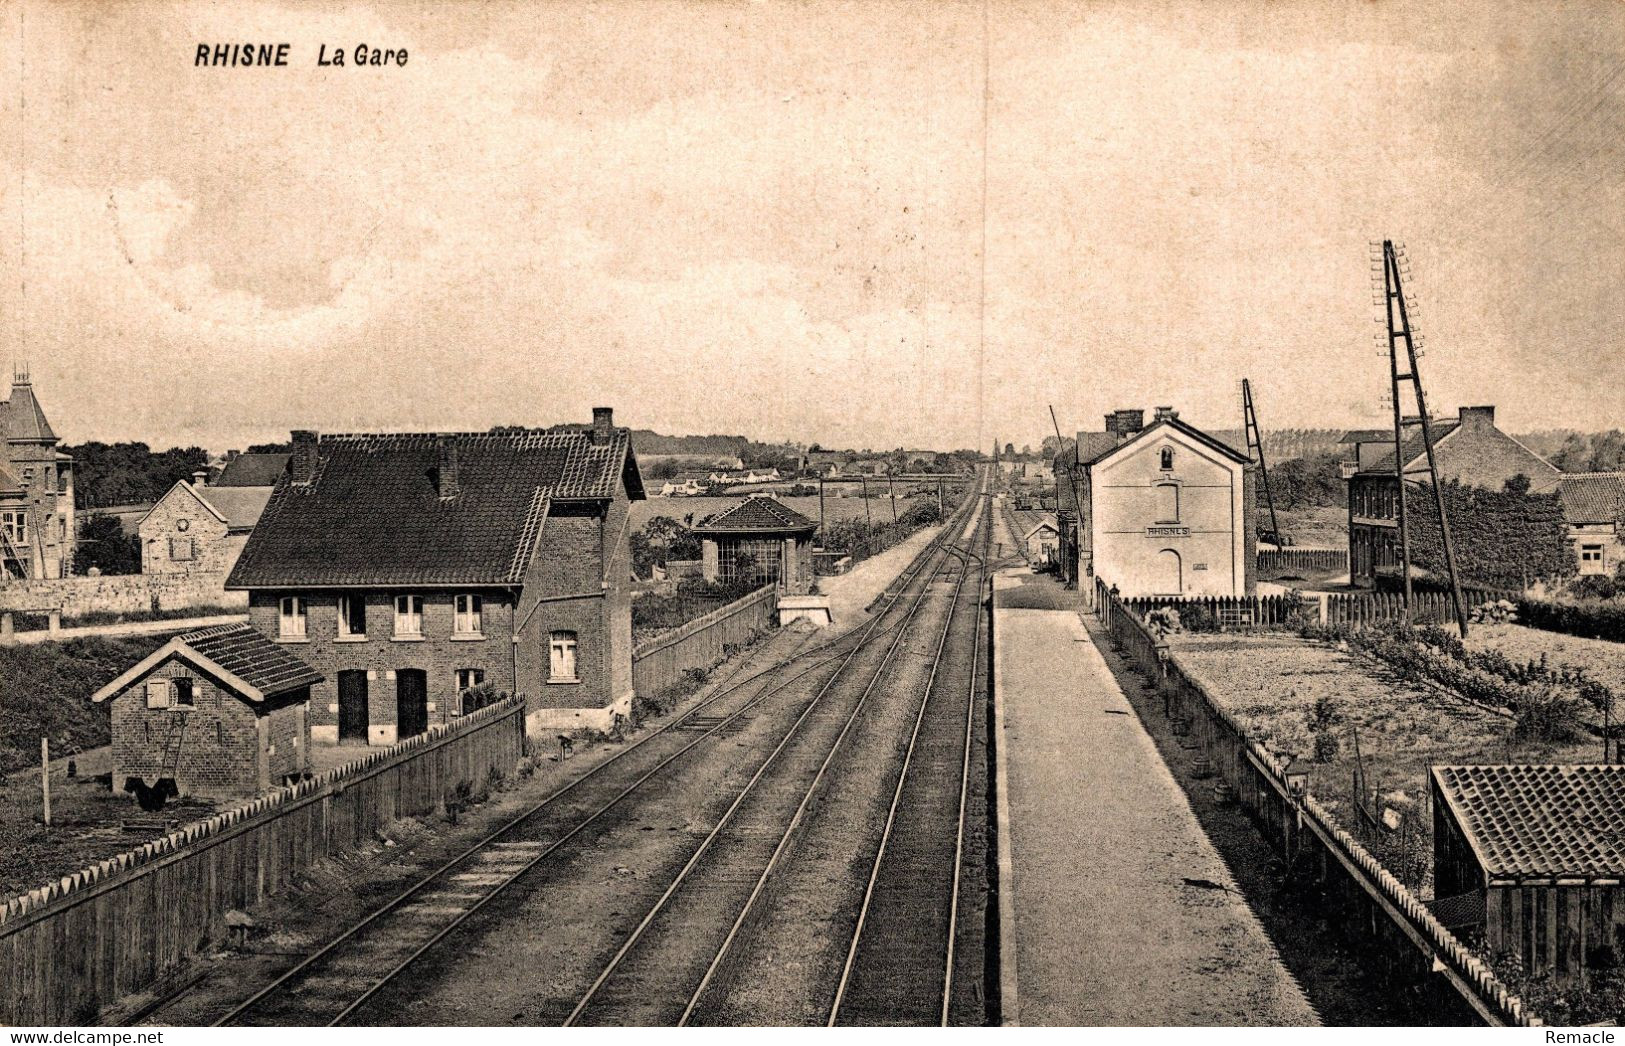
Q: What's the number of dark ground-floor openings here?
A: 2